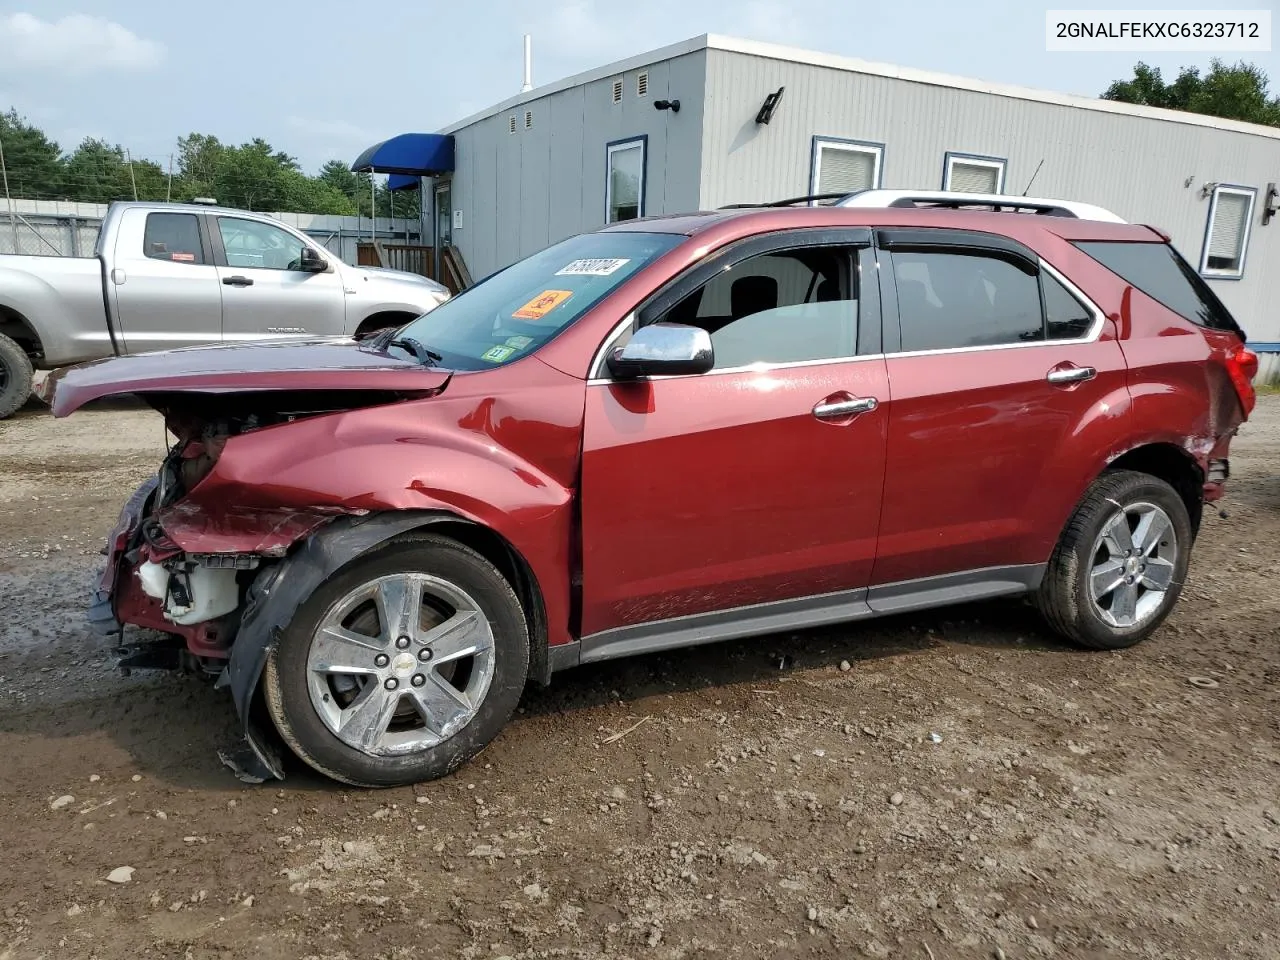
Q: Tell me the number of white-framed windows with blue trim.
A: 4